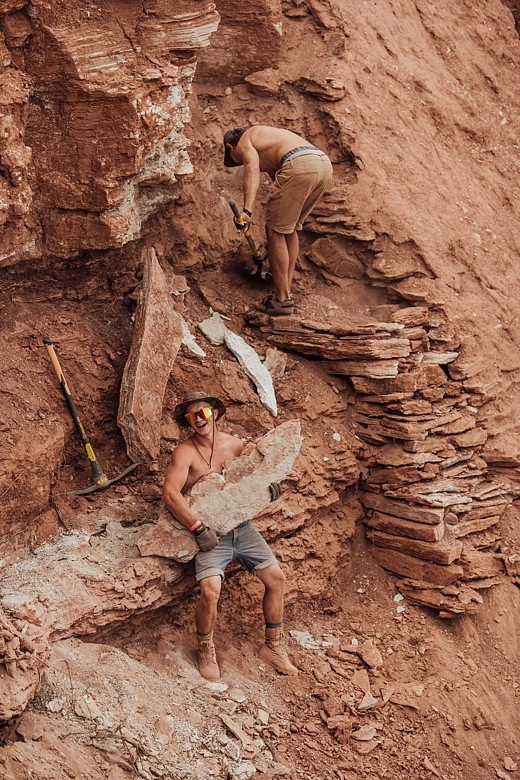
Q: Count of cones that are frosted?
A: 0